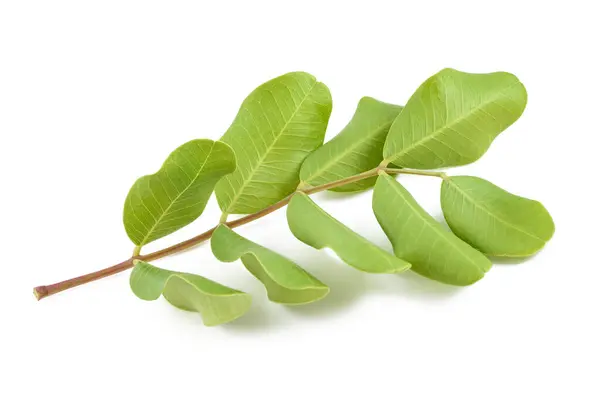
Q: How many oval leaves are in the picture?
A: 9